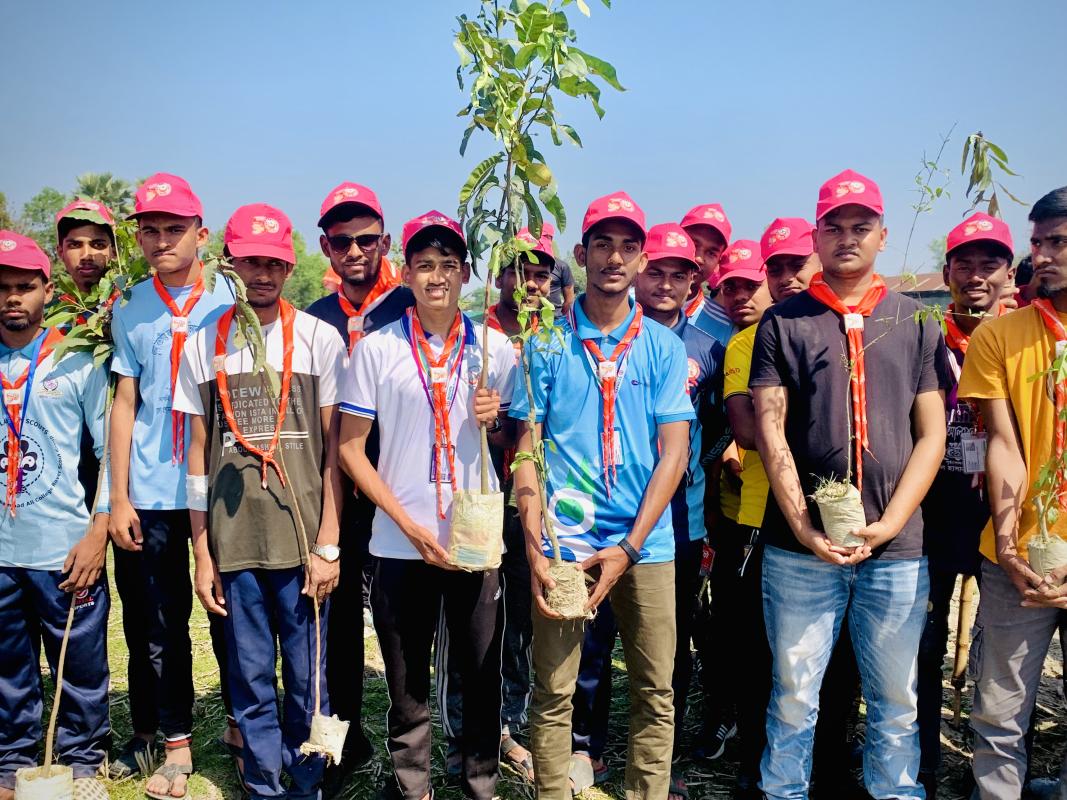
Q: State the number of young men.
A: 15